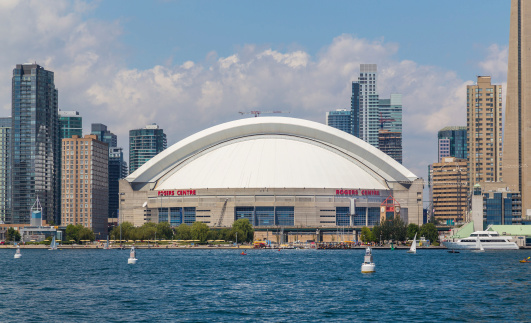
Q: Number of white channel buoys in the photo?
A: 3